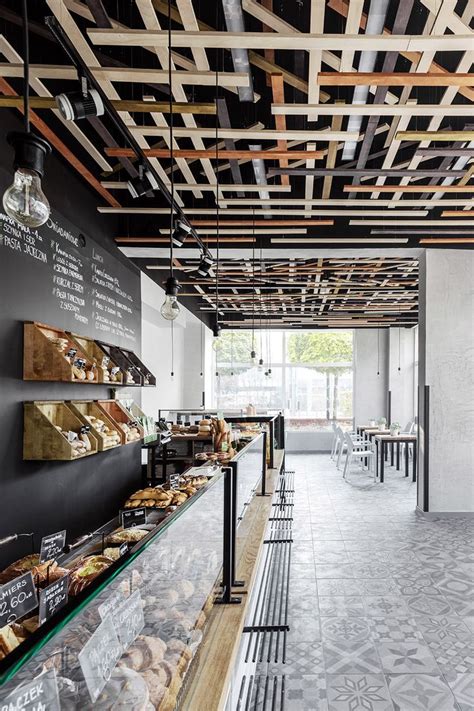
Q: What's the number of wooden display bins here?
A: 8